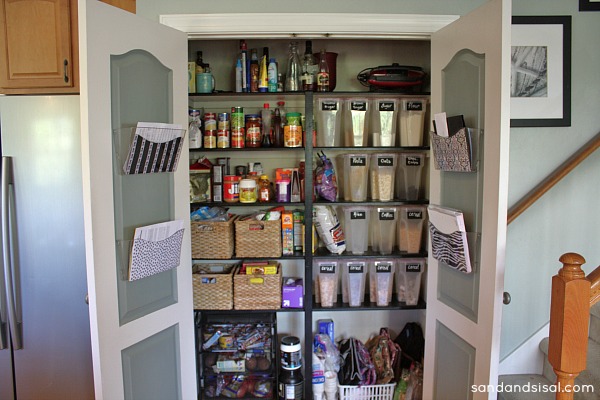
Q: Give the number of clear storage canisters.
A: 14